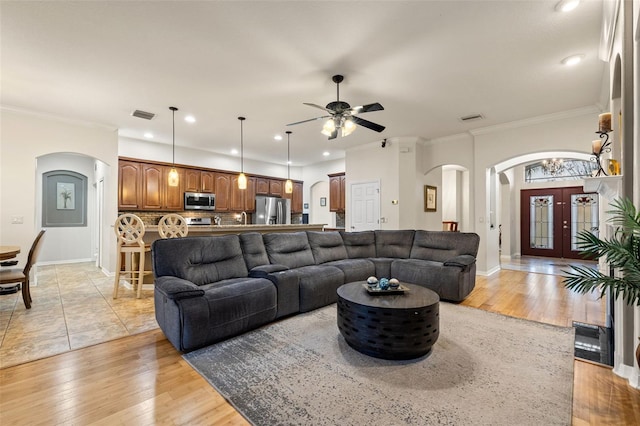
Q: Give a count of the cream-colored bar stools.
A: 2